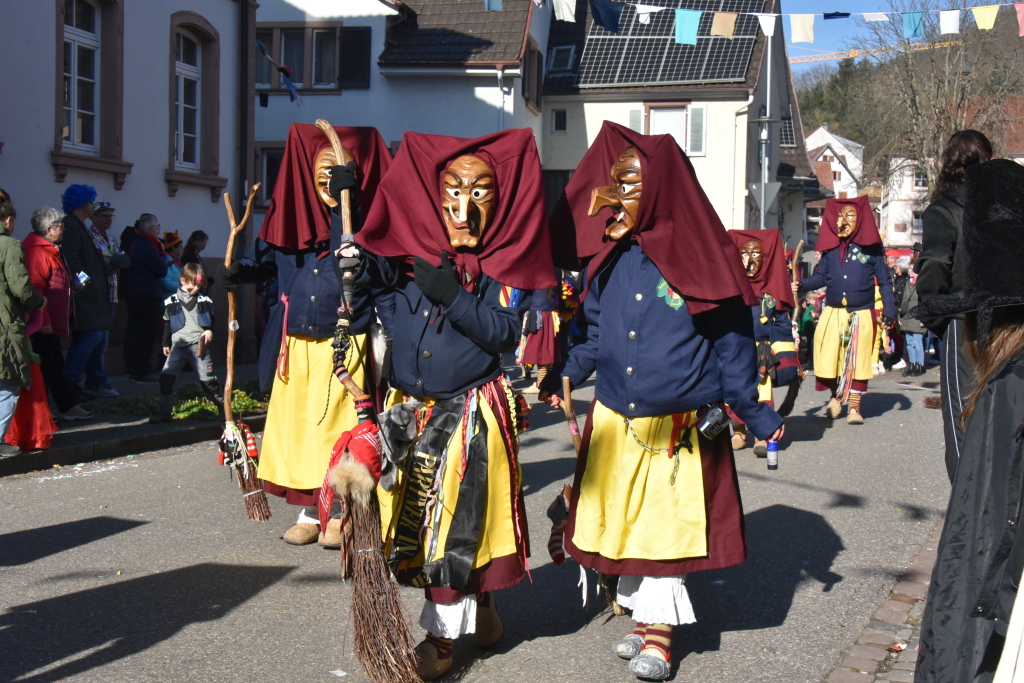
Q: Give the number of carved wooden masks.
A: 5